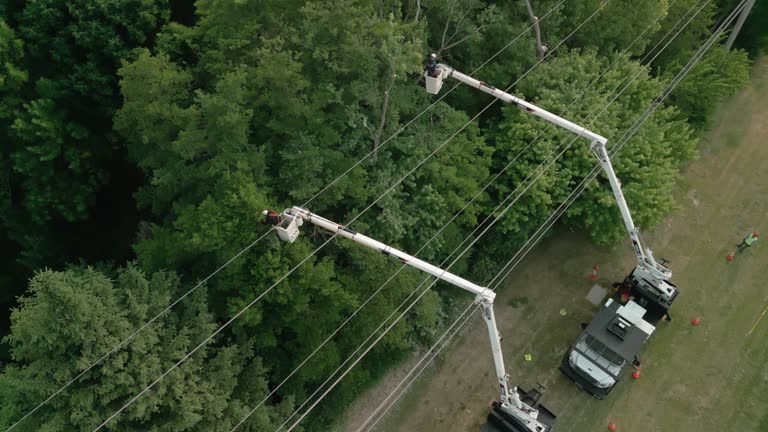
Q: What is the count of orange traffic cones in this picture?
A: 5